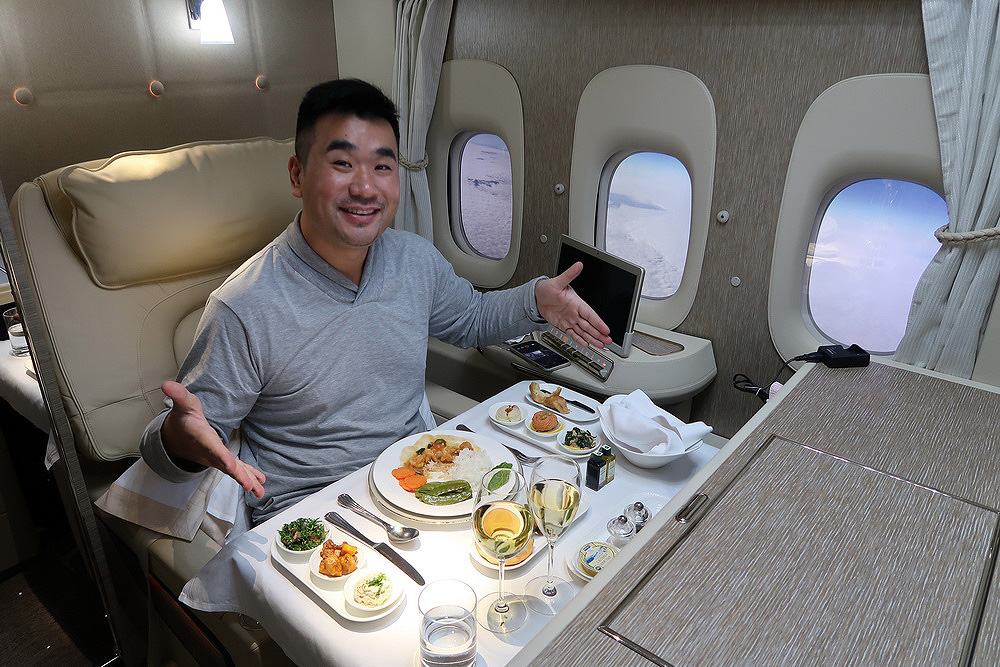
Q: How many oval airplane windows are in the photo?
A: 3